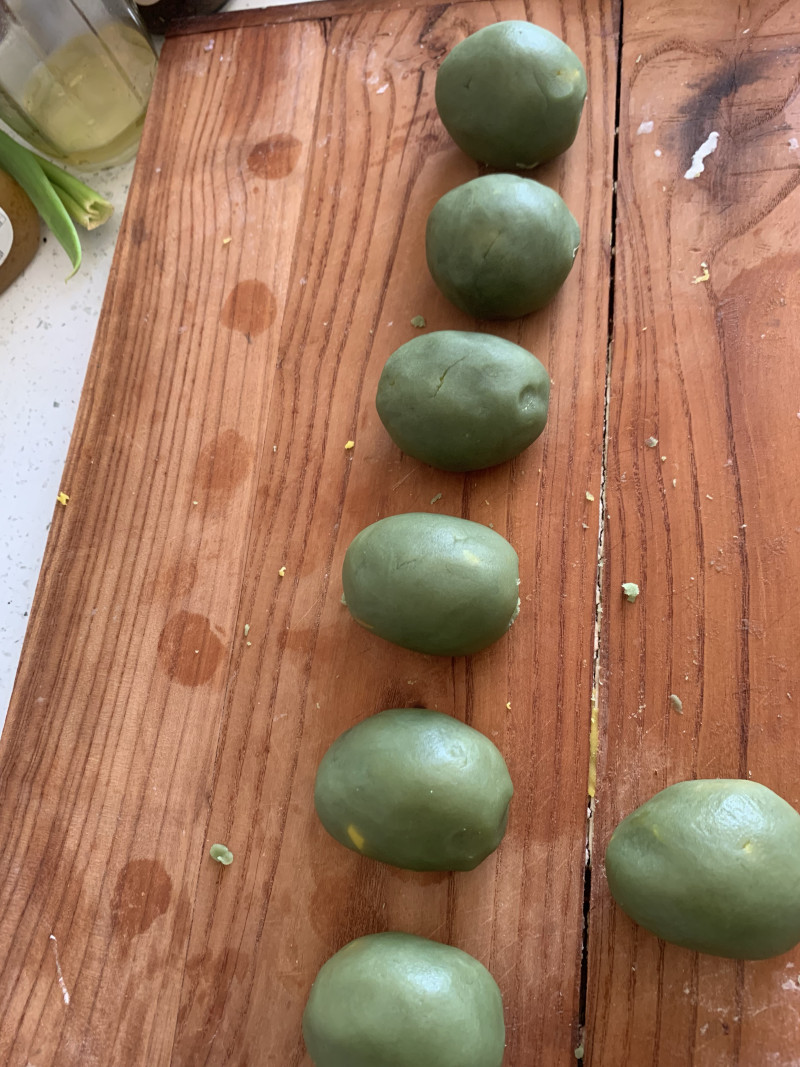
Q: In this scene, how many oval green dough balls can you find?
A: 7